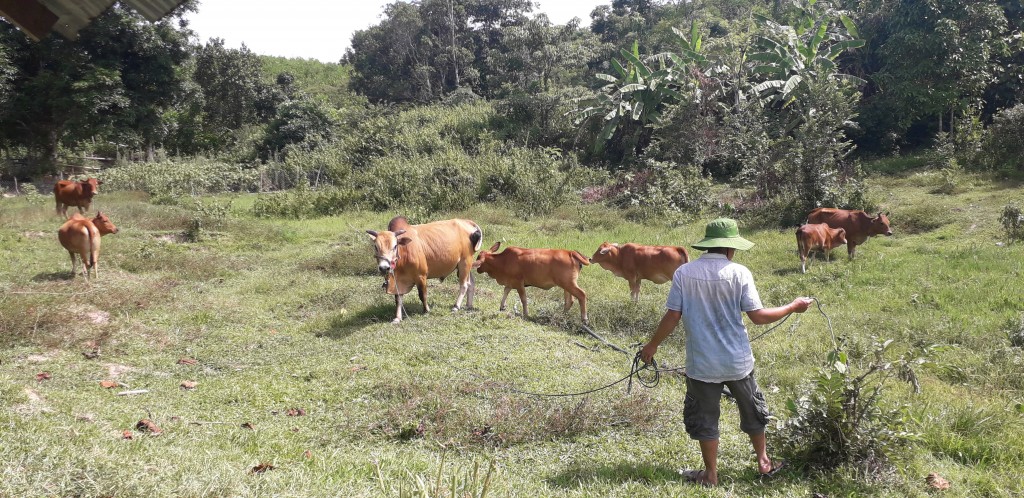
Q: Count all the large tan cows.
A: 1